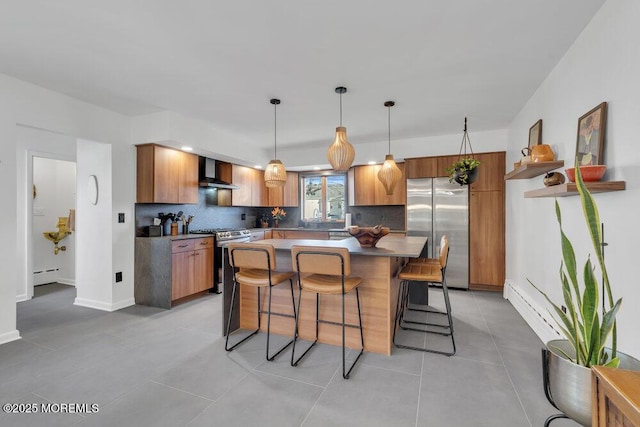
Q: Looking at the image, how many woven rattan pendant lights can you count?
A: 3